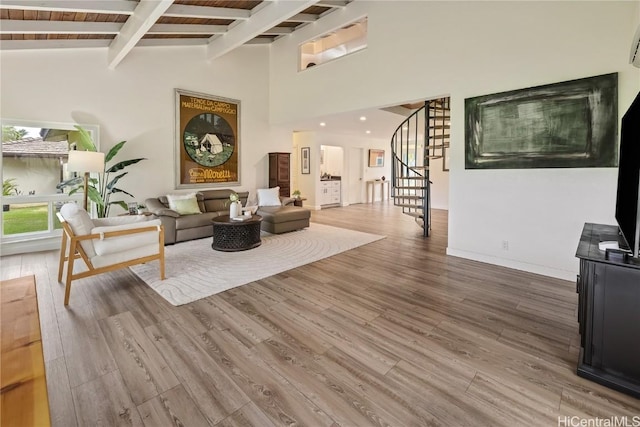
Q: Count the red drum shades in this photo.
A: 0